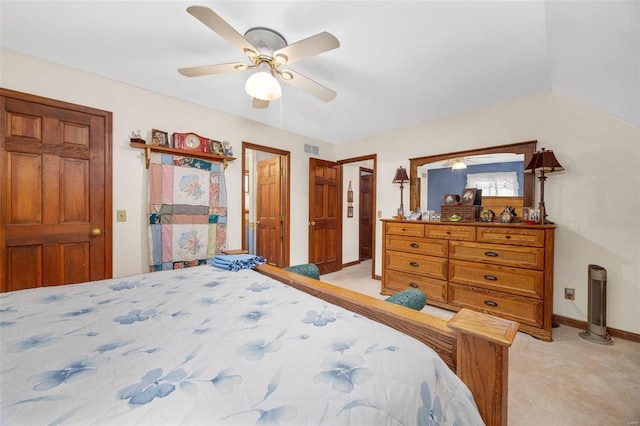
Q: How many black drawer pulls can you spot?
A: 9